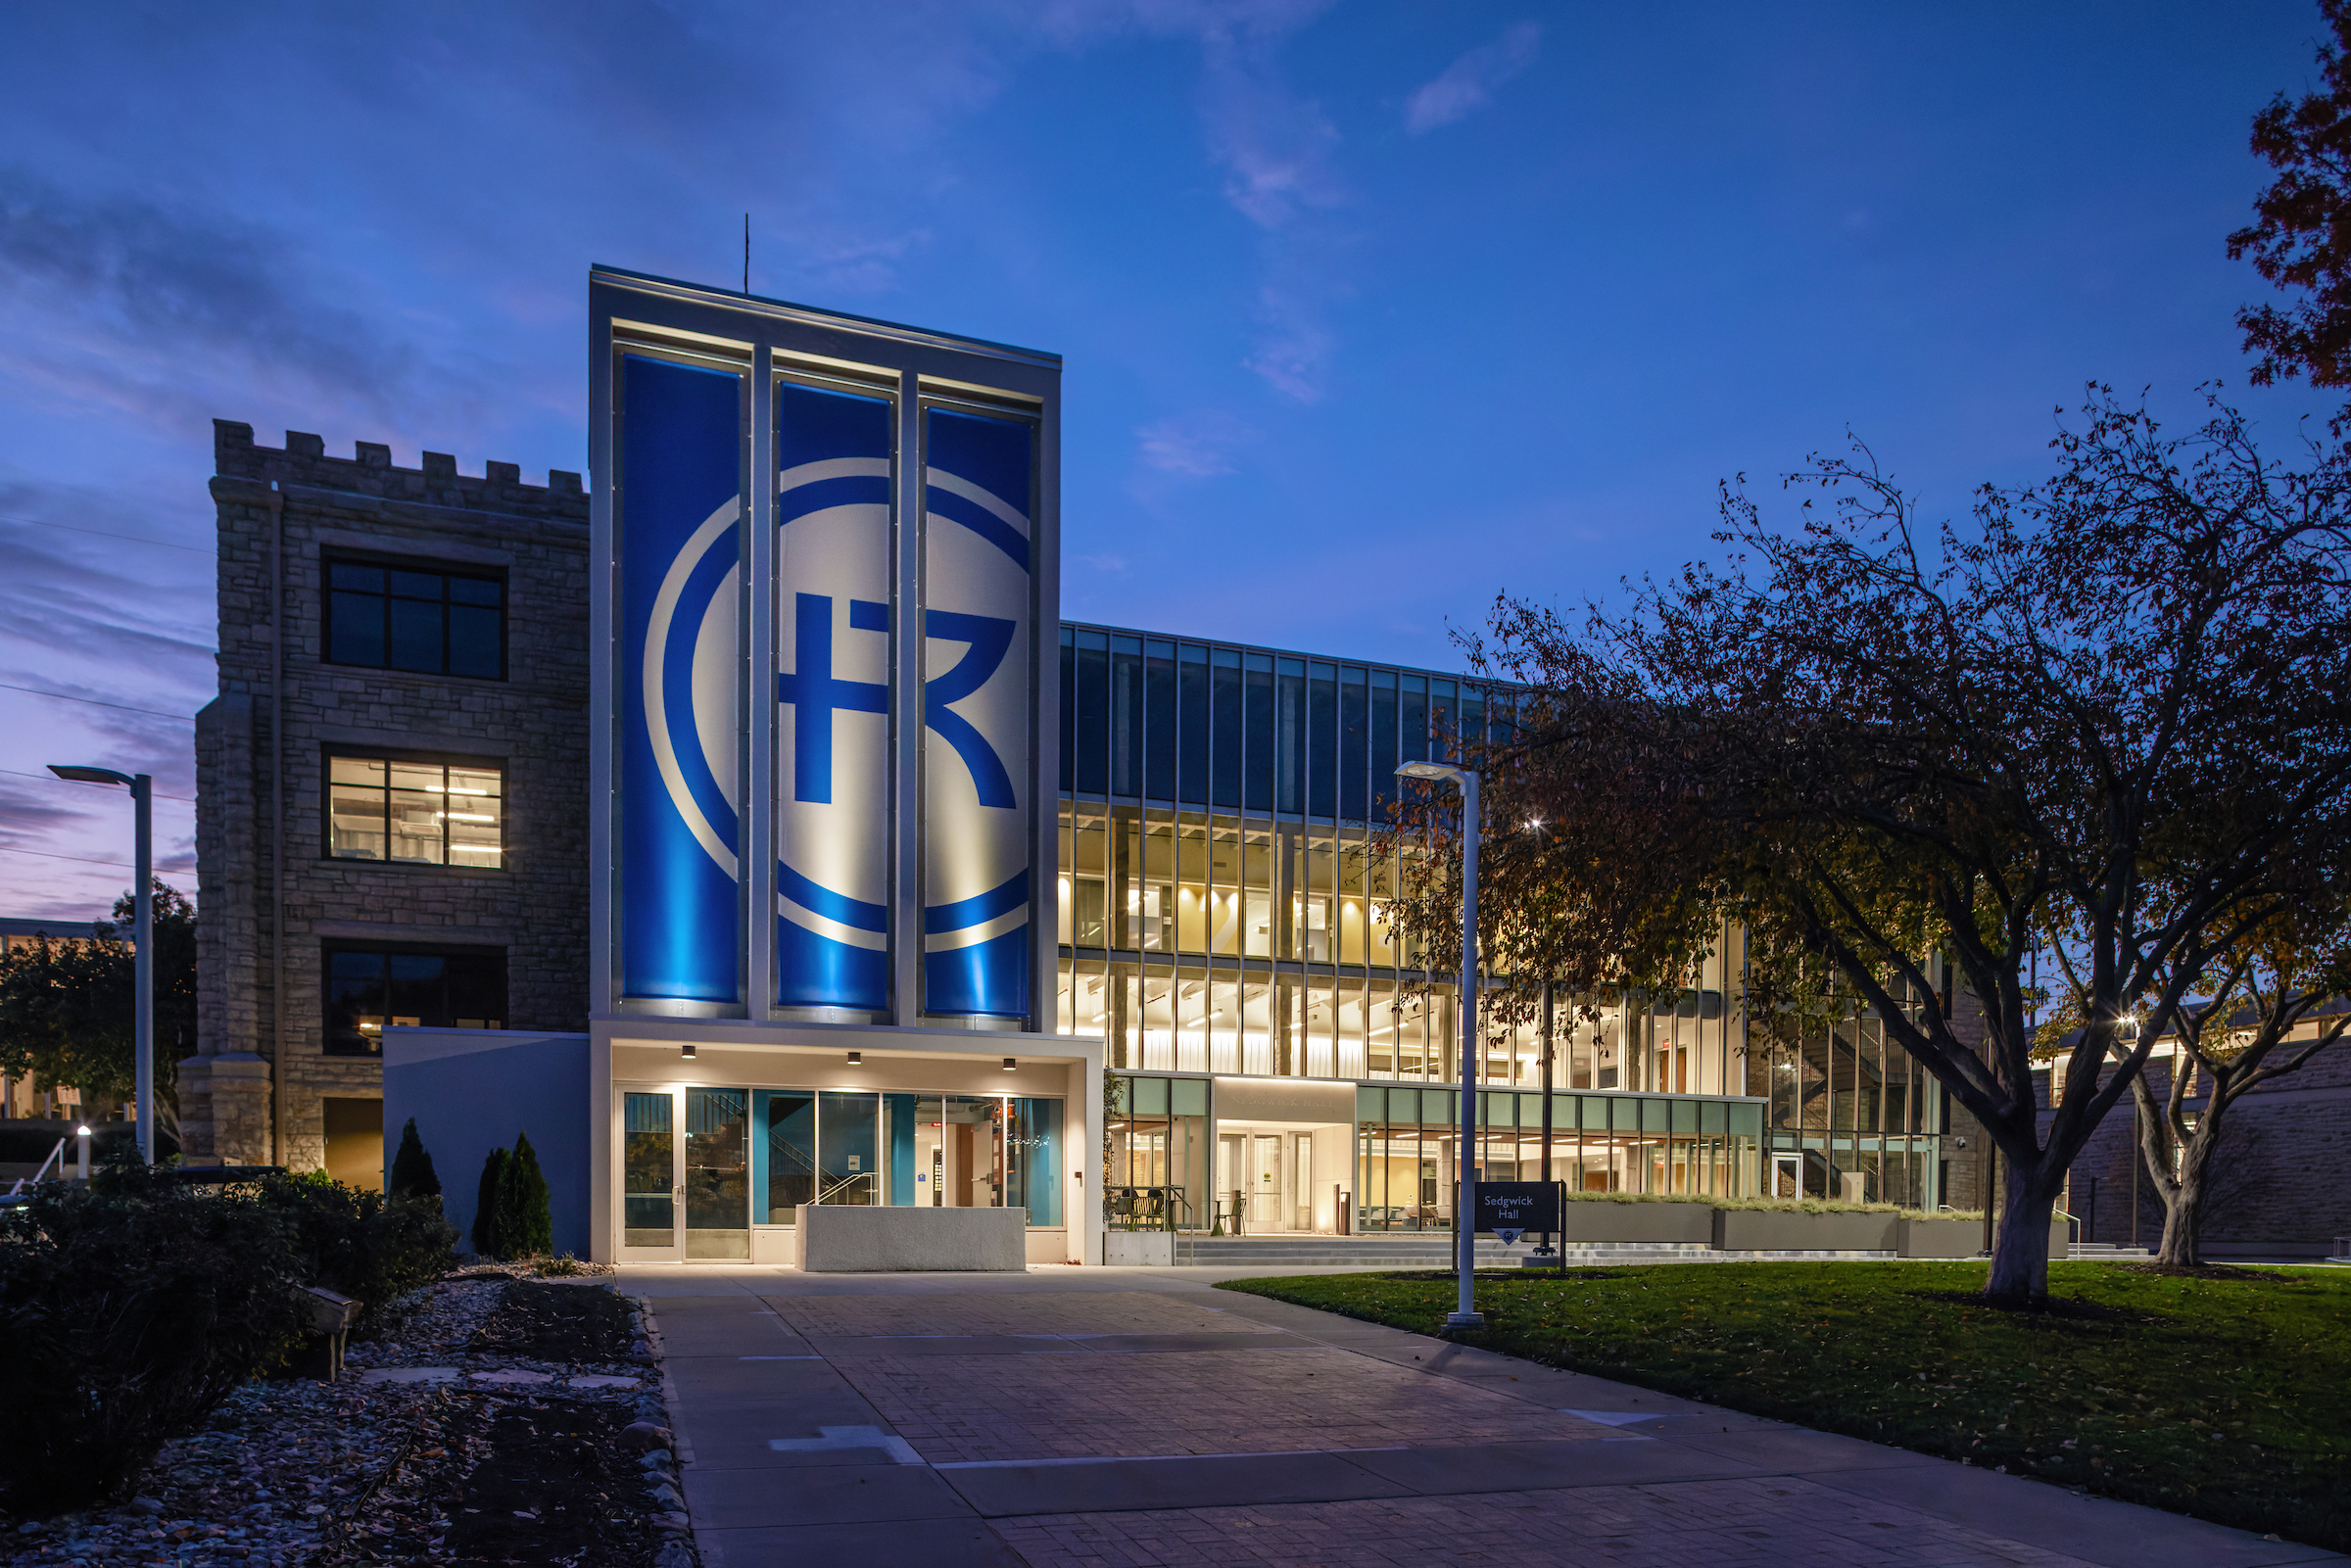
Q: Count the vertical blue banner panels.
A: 3